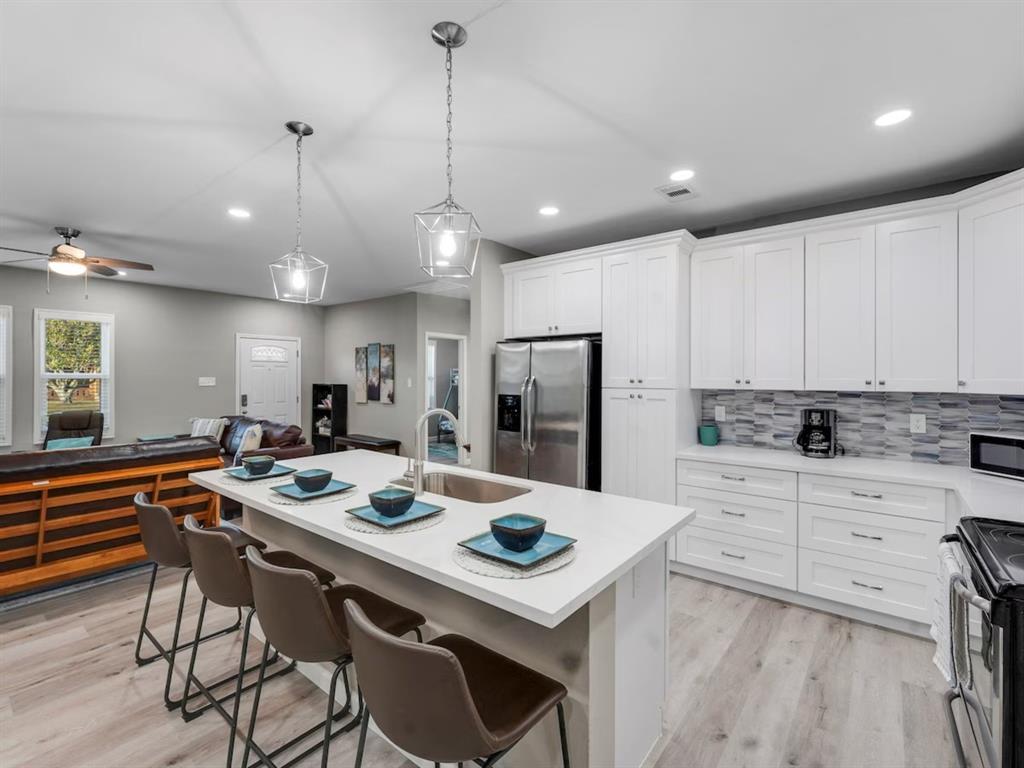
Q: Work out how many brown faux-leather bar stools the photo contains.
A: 4